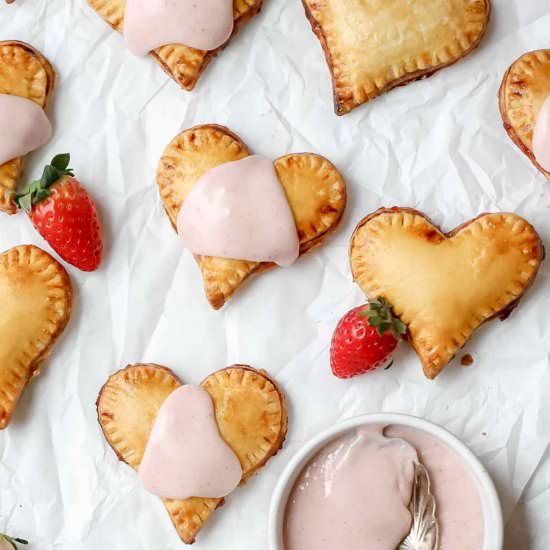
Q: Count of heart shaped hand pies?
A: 8